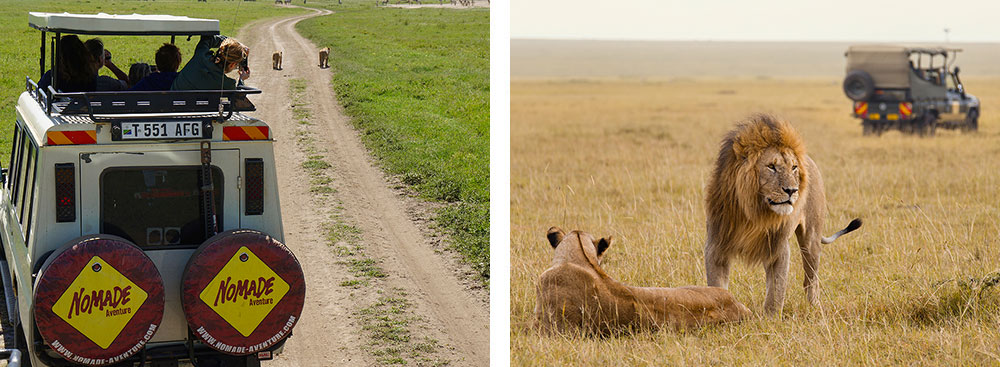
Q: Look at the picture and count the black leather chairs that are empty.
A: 0